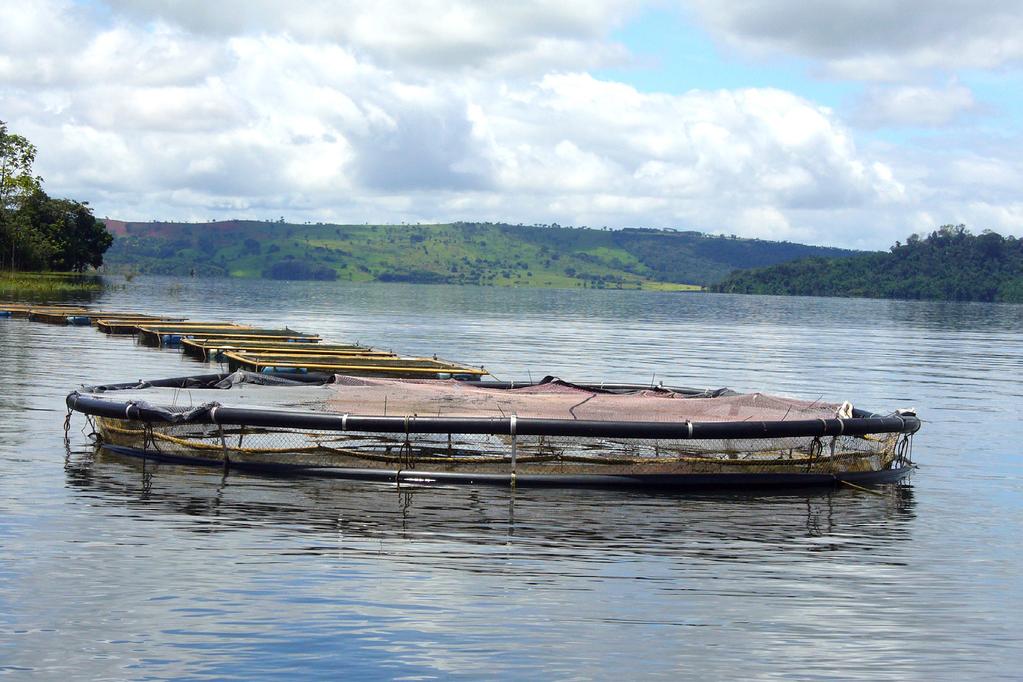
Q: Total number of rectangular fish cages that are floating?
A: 6